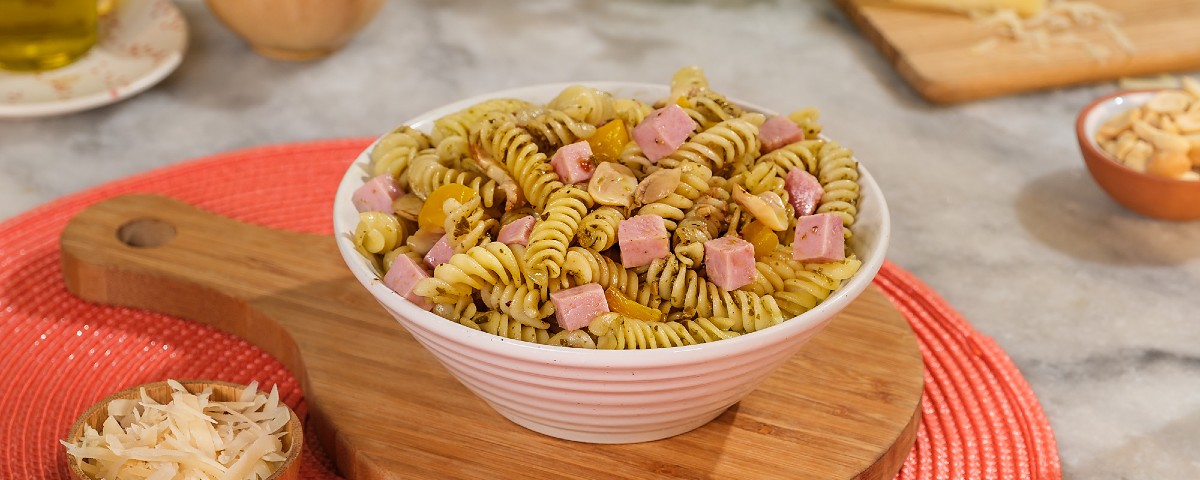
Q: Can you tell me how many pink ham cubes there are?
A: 12